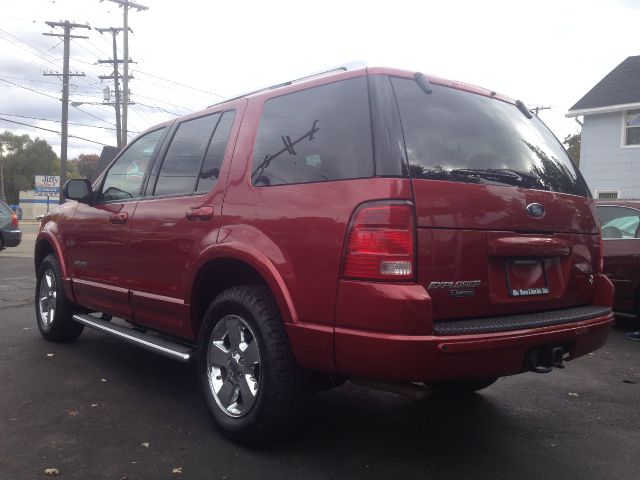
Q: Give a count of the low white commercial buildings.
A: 1